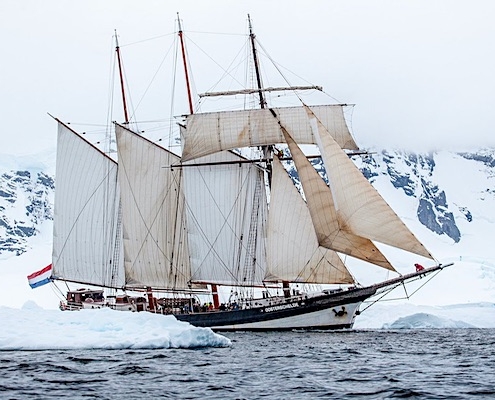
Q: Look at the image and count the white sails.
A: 2